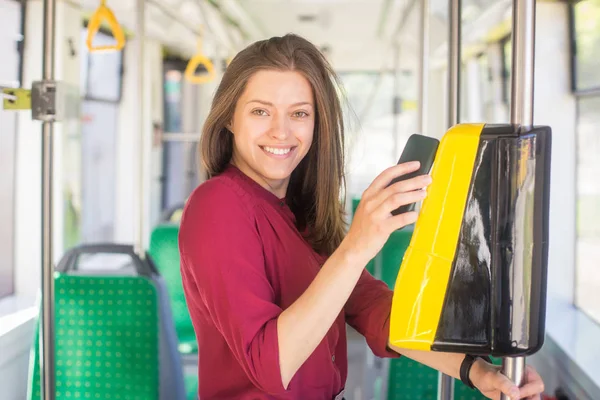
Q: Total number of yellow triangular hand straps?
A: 2